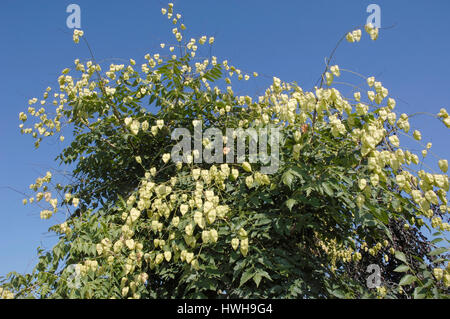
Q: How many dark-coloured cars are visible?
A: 0